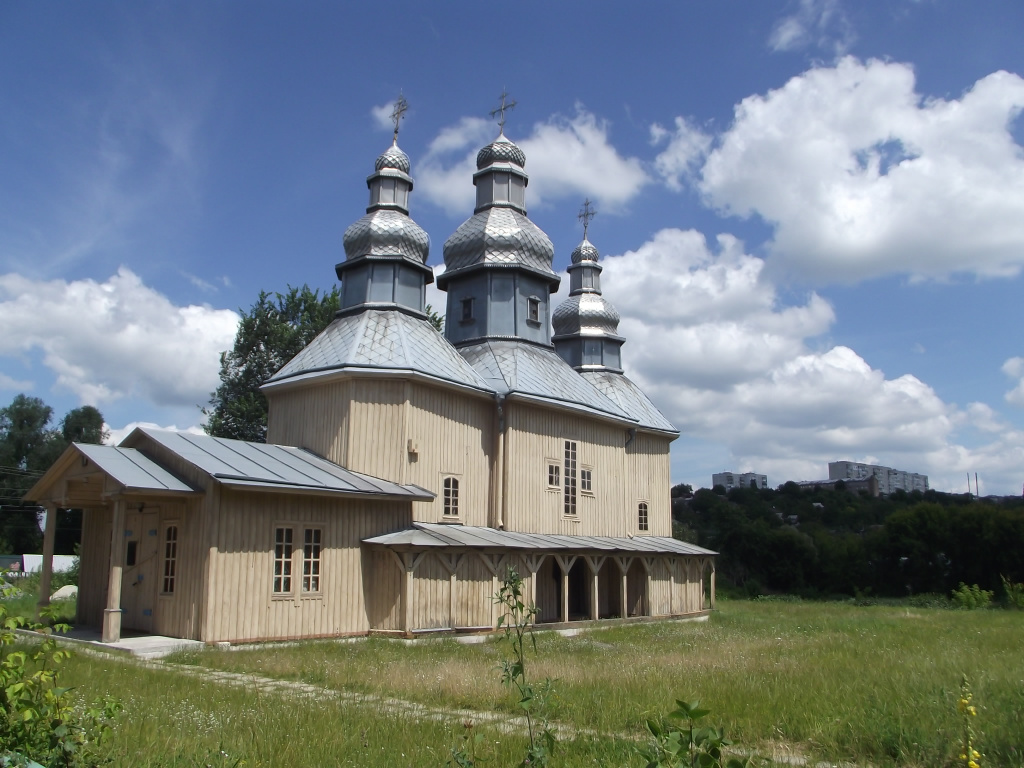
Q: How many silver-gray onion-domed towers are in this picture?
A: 3